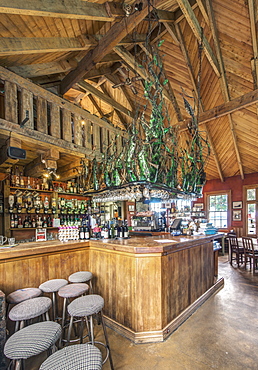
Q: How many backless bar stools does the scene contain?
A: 8